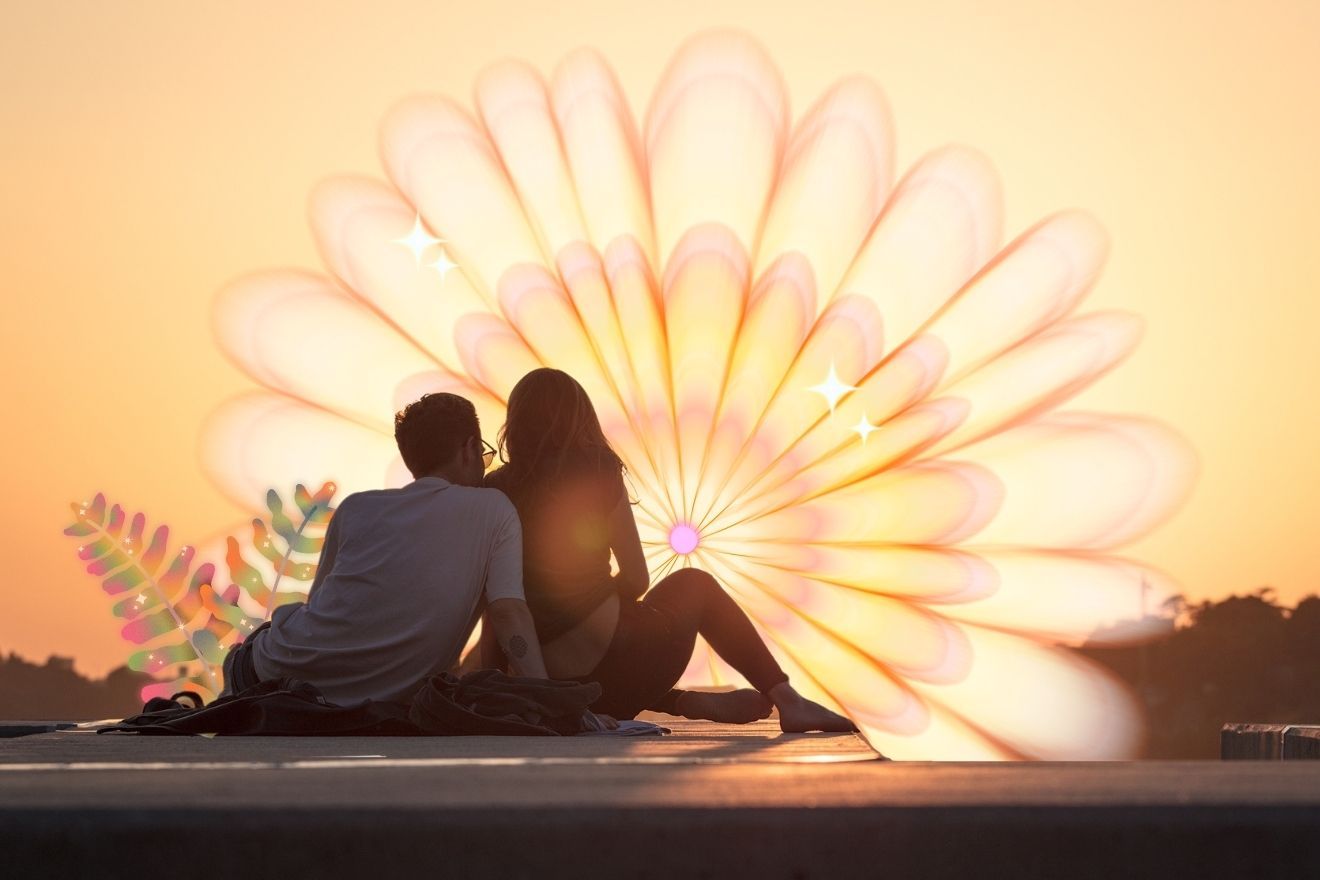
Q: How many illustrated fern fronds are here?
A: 2